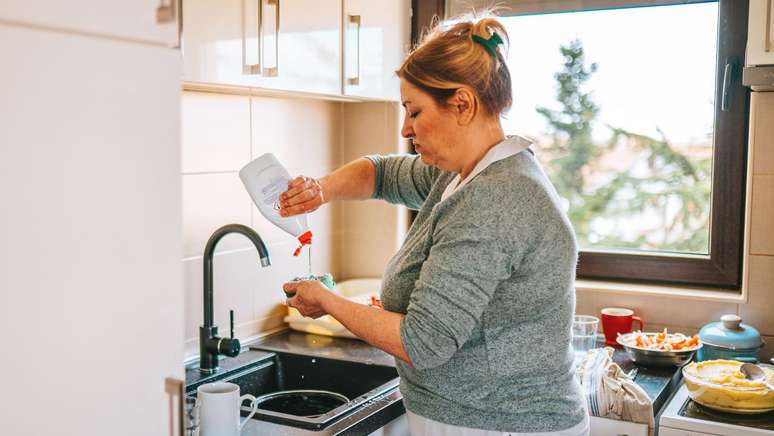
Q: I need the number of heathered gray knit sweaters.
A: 1